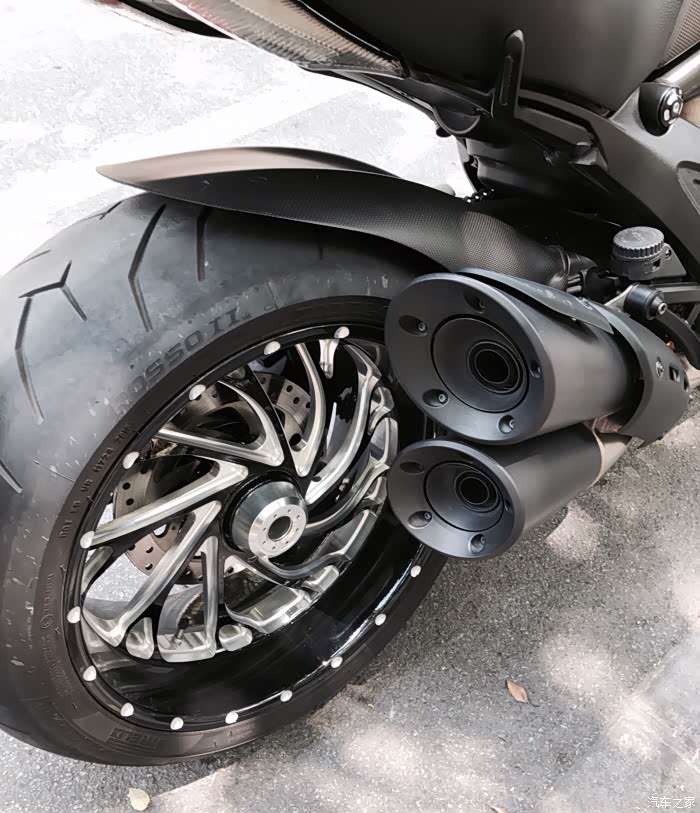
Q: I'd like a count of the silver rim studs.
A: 14